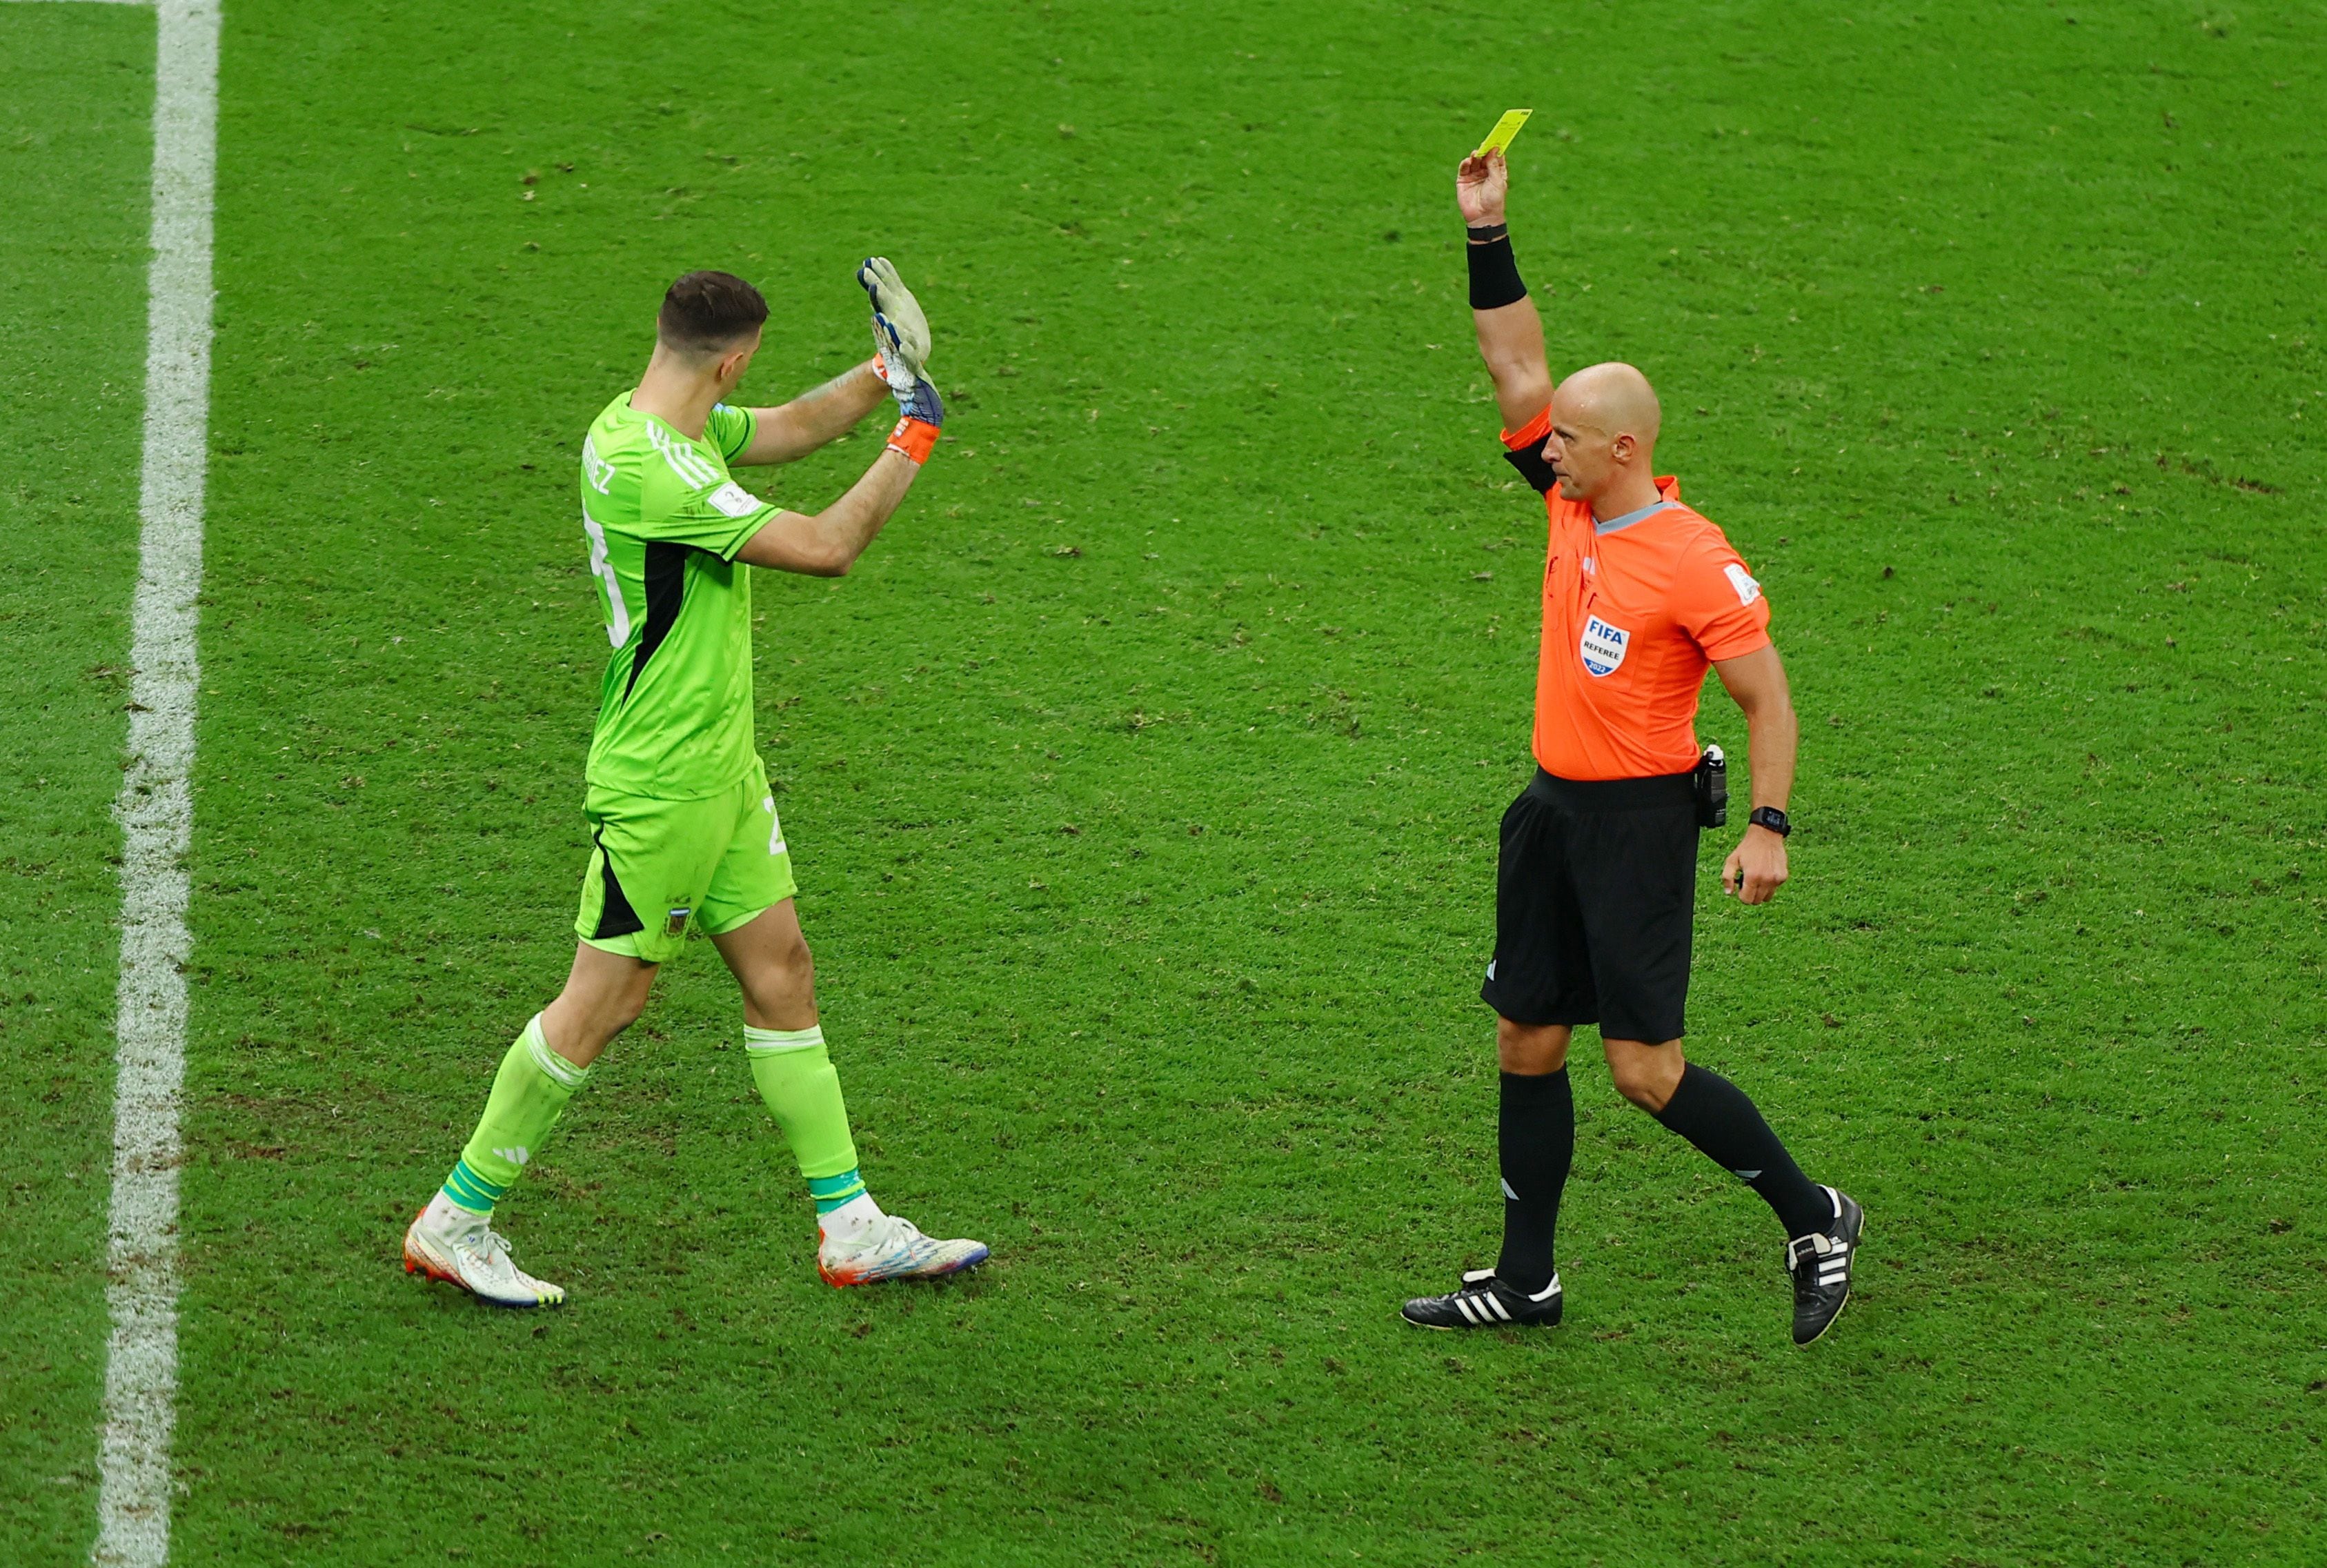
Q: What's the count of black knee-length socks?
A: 2